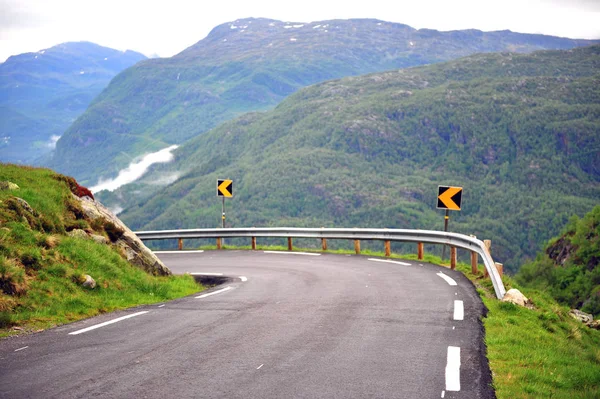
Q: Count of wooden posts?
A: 12